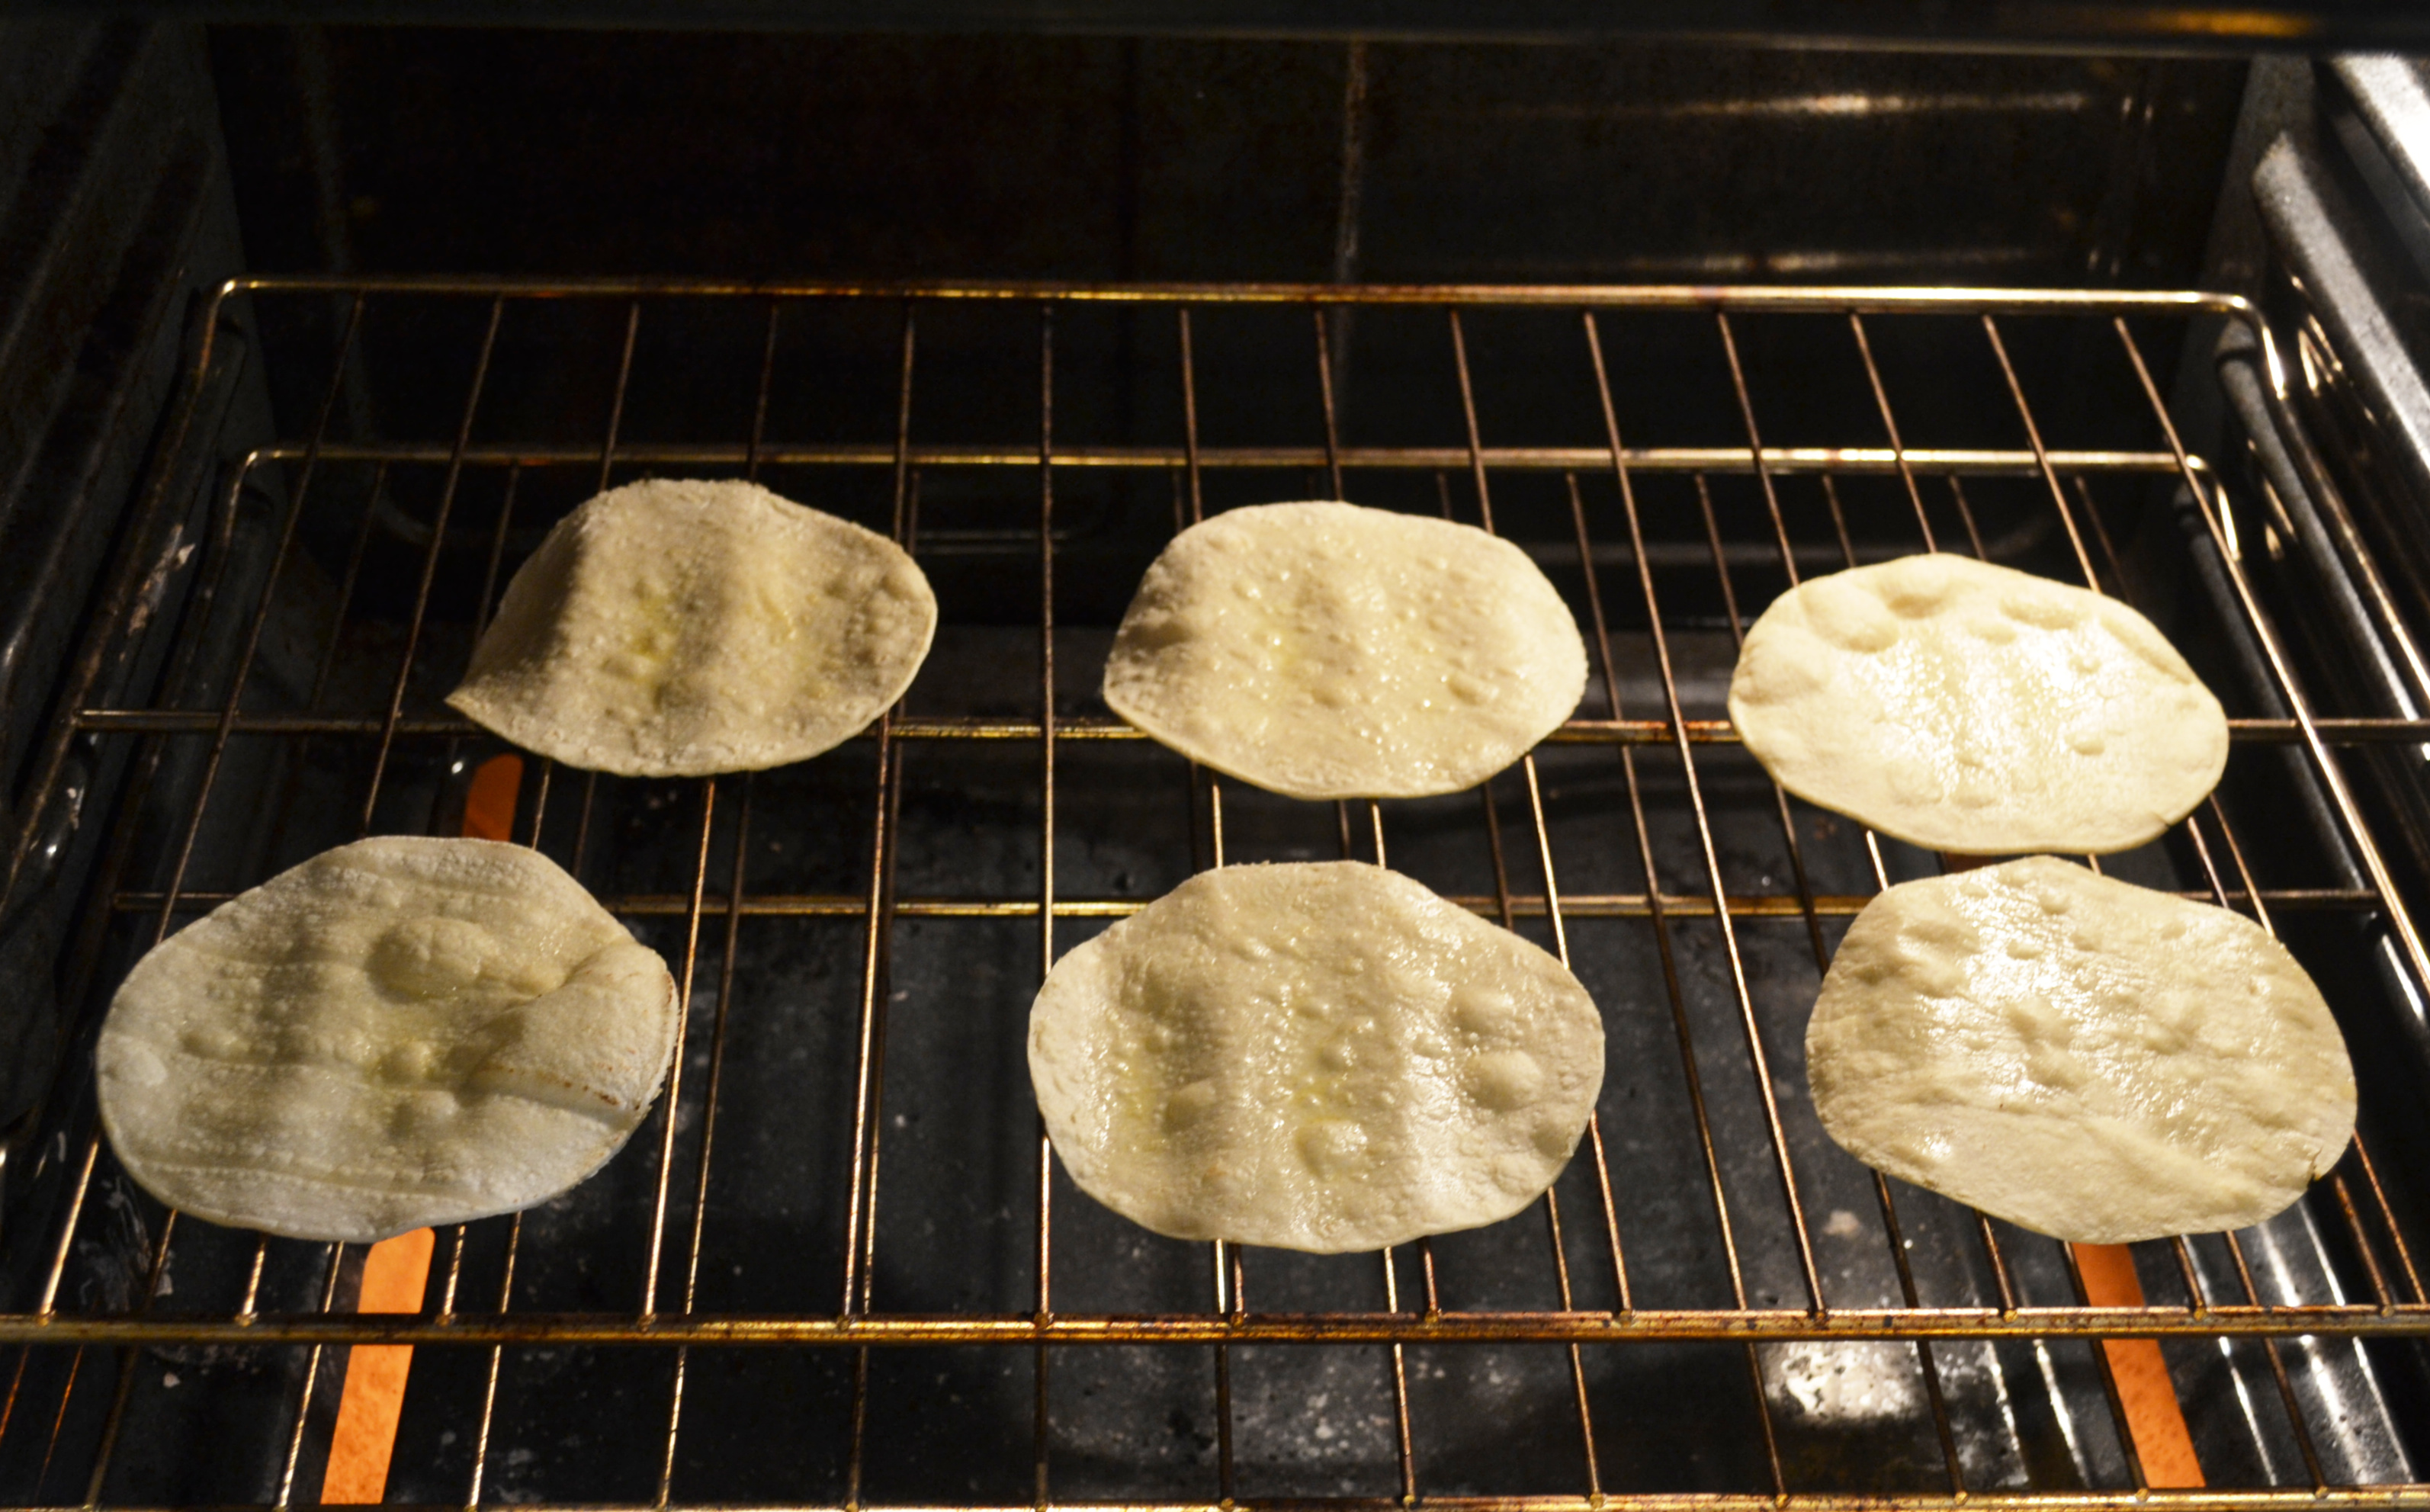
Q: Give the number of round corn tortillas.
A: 6